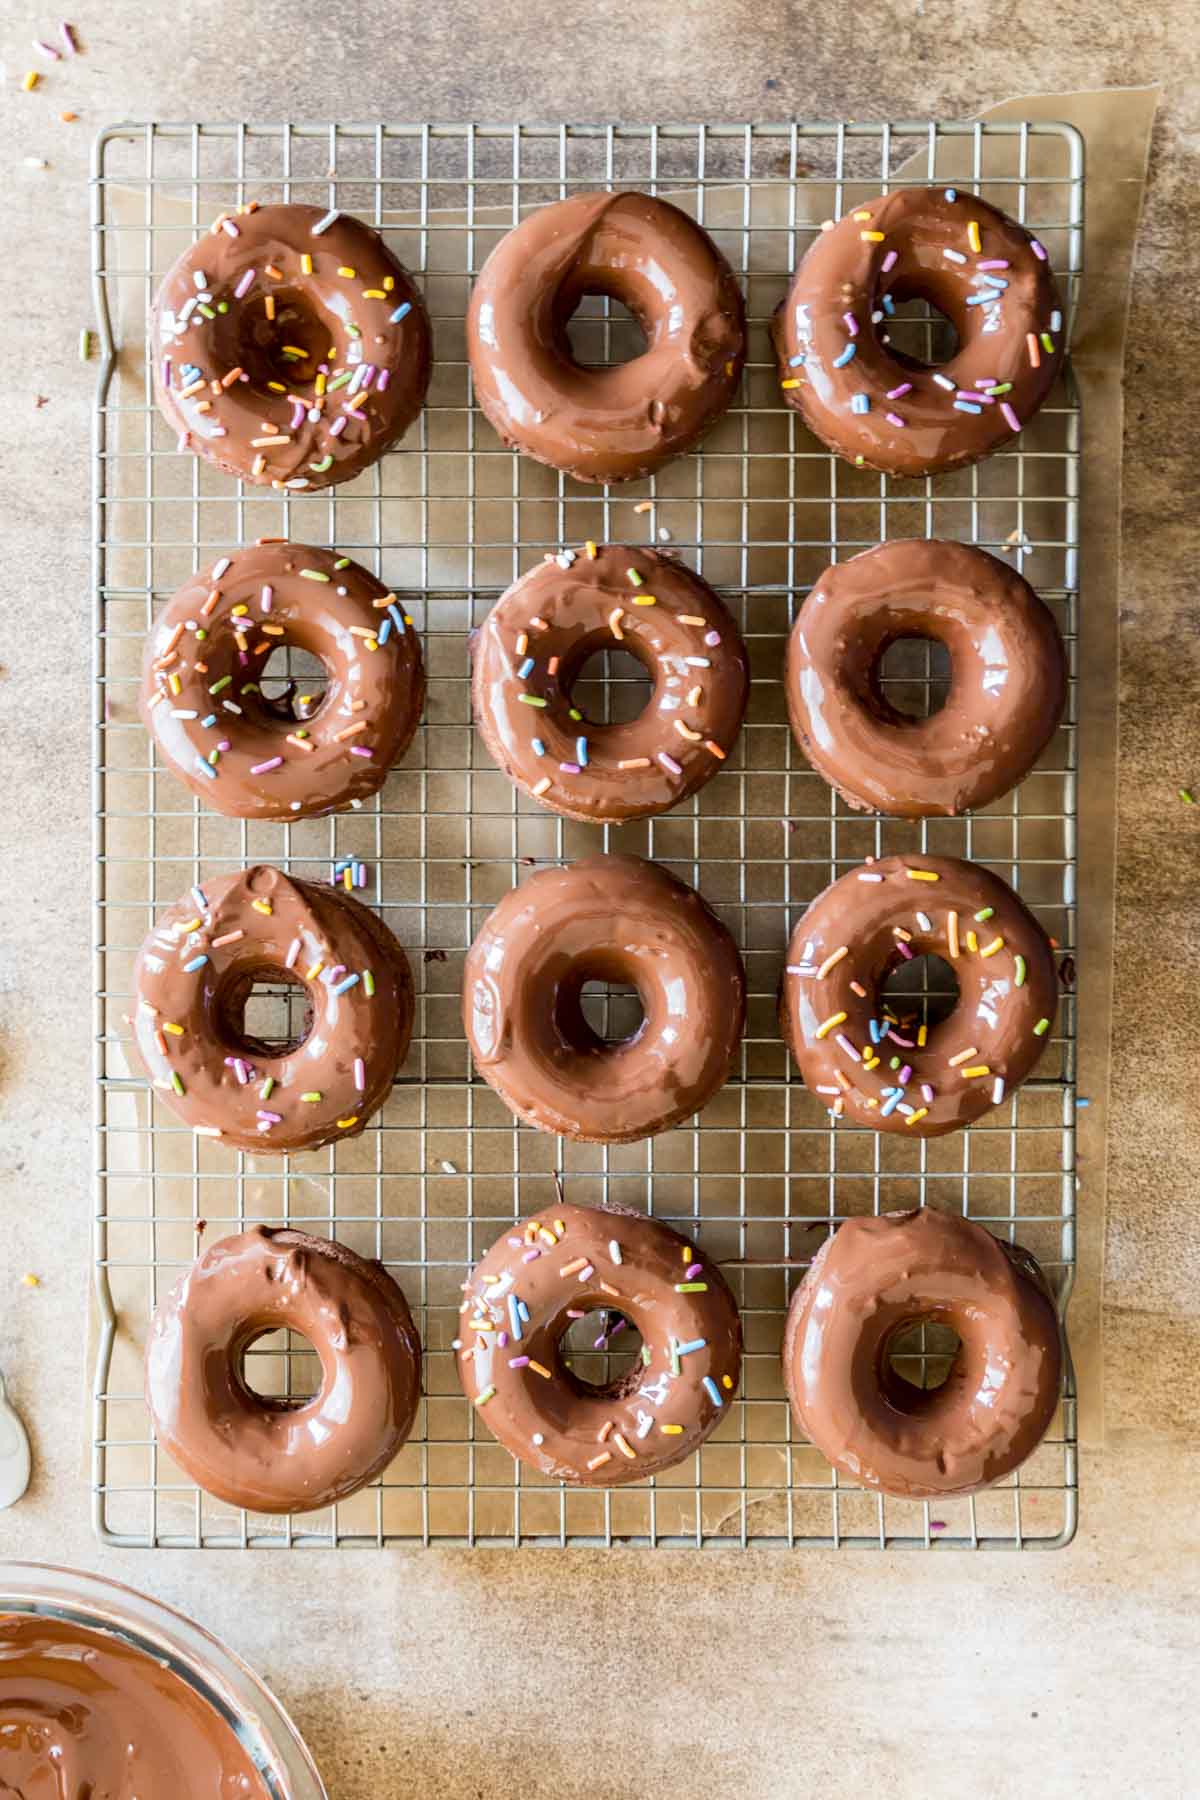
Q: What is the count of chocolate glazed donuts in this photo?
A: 12